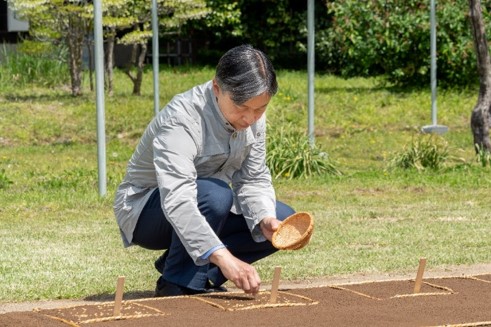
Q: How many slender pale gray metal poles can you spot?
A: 4